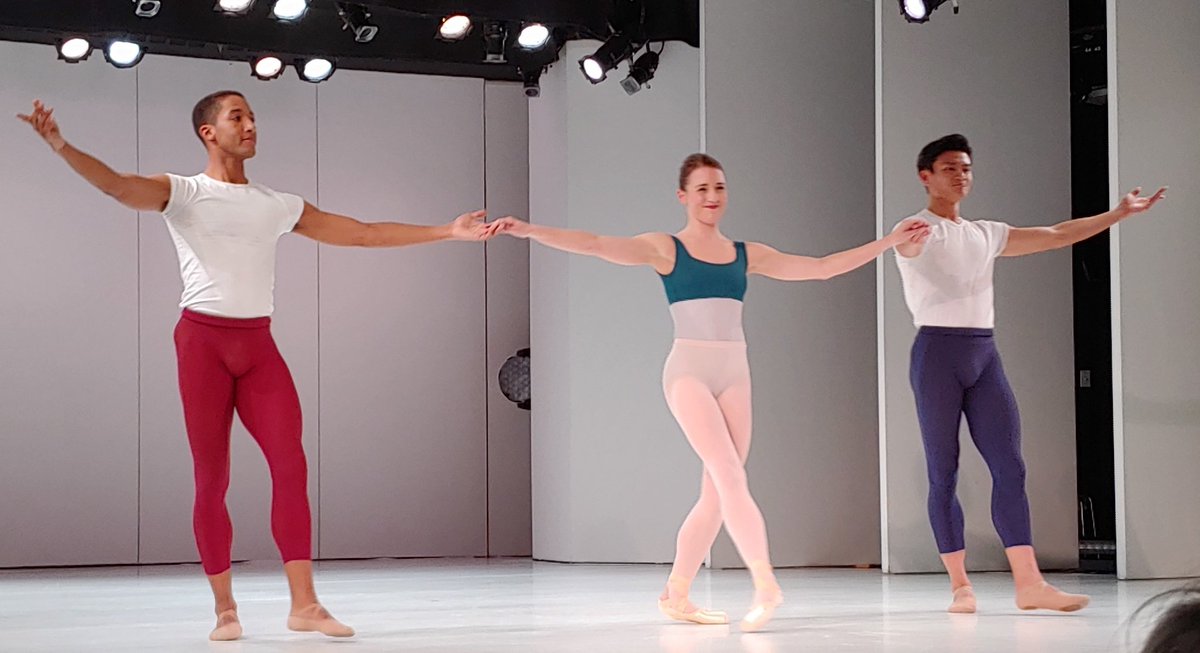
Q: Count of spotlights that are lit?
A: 10